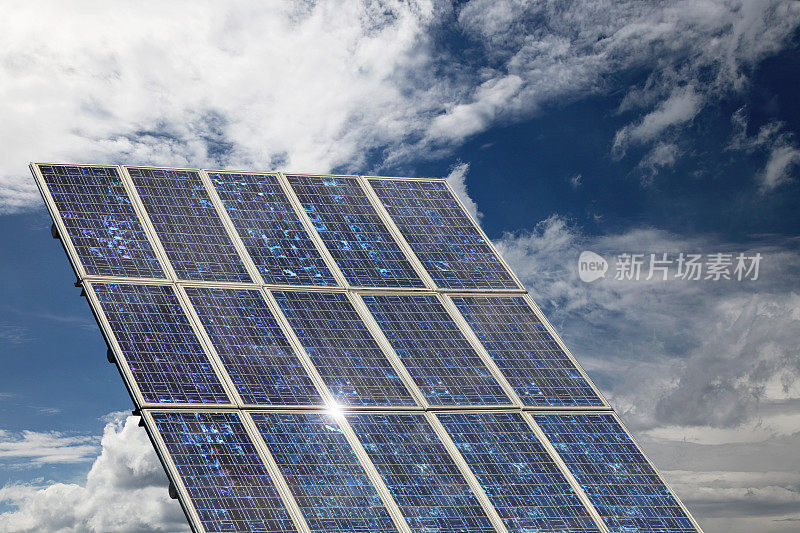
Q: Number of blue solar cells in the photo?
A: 15